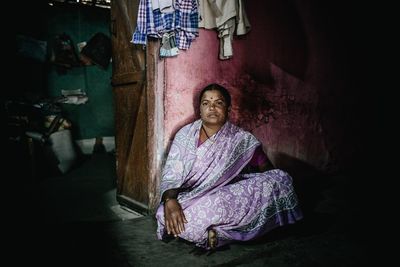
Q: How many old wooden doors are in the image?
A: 1